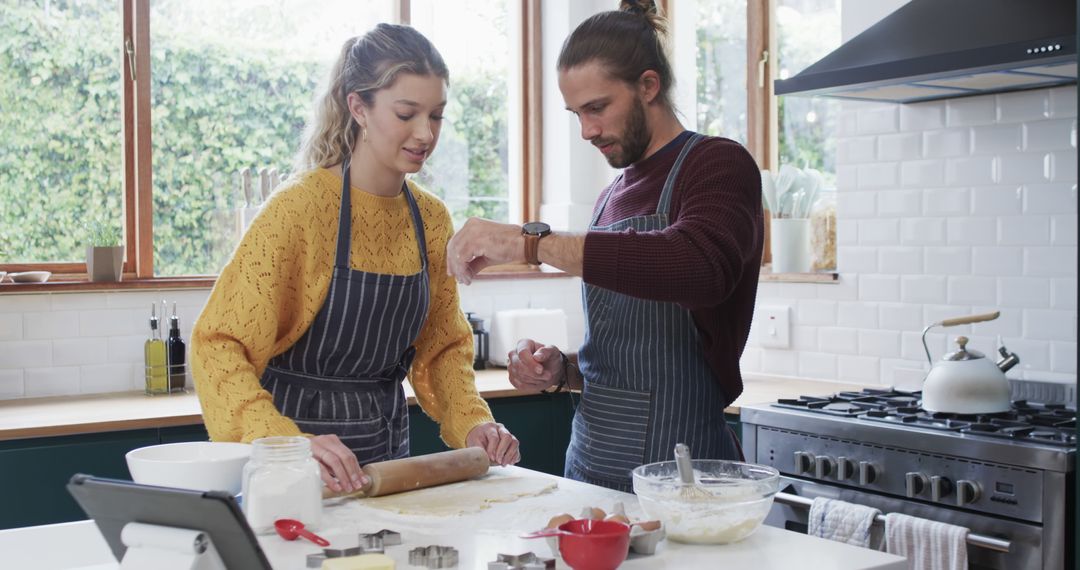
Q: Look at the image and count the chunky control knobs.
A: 7